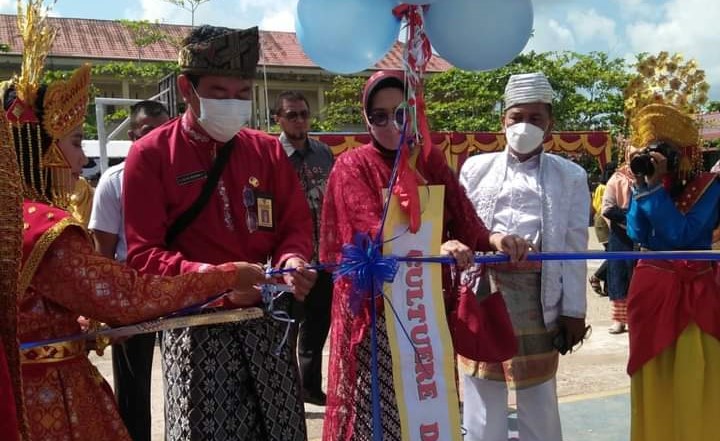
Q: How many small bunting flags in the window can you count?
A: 0